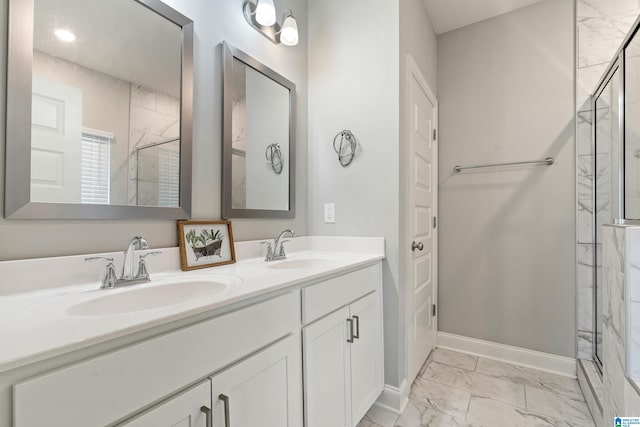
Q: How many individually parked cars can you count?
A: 0